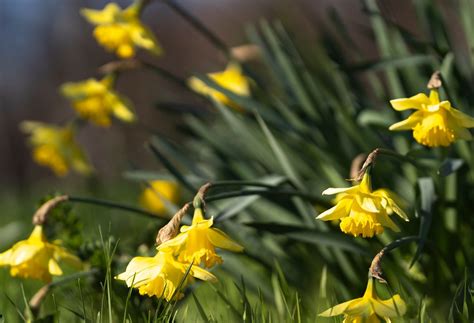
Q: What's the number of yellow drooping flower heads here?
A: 11